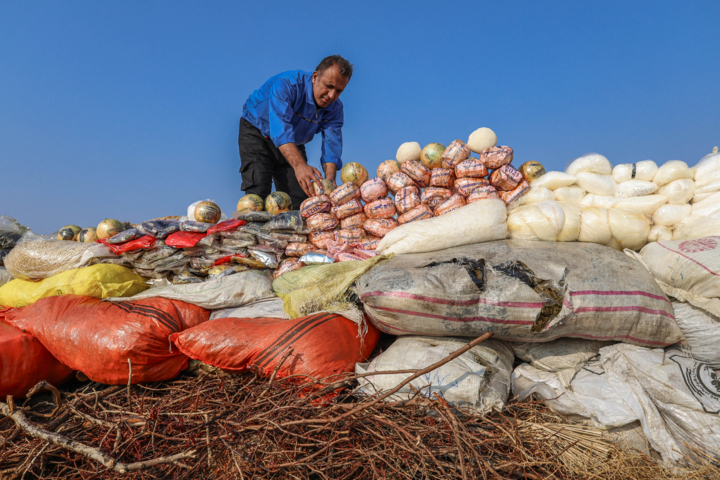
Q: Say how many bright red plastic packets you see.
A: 4